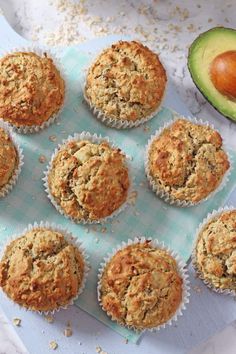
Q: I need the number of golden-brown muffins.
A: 8